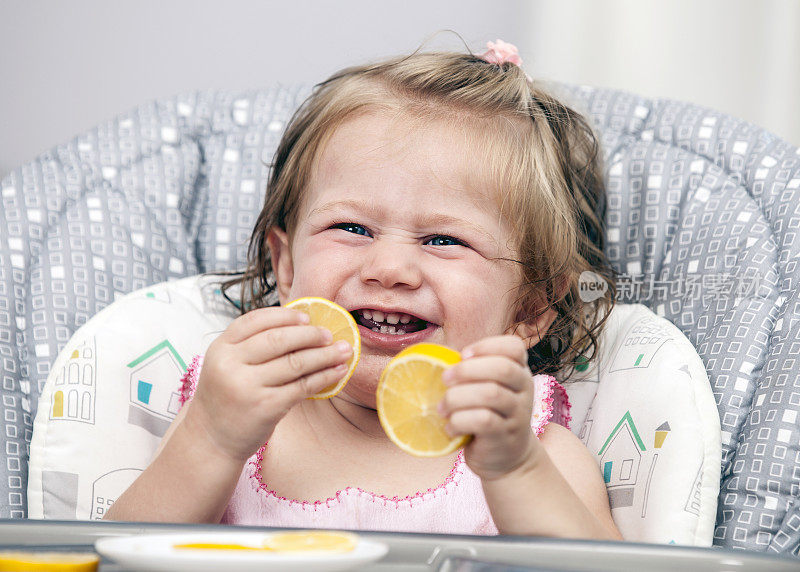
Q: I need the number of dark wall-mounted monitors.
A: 0